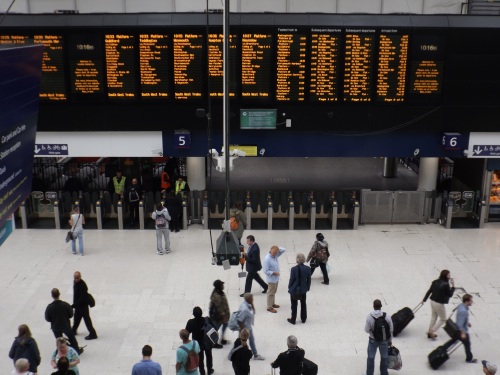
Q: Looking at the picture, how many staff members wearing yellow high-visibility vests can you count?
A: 2